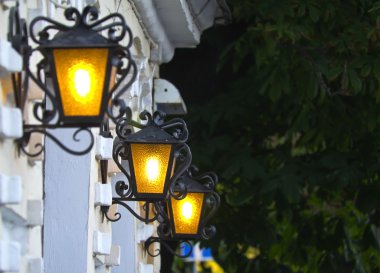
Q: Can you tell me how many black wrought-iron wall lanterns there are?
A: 3